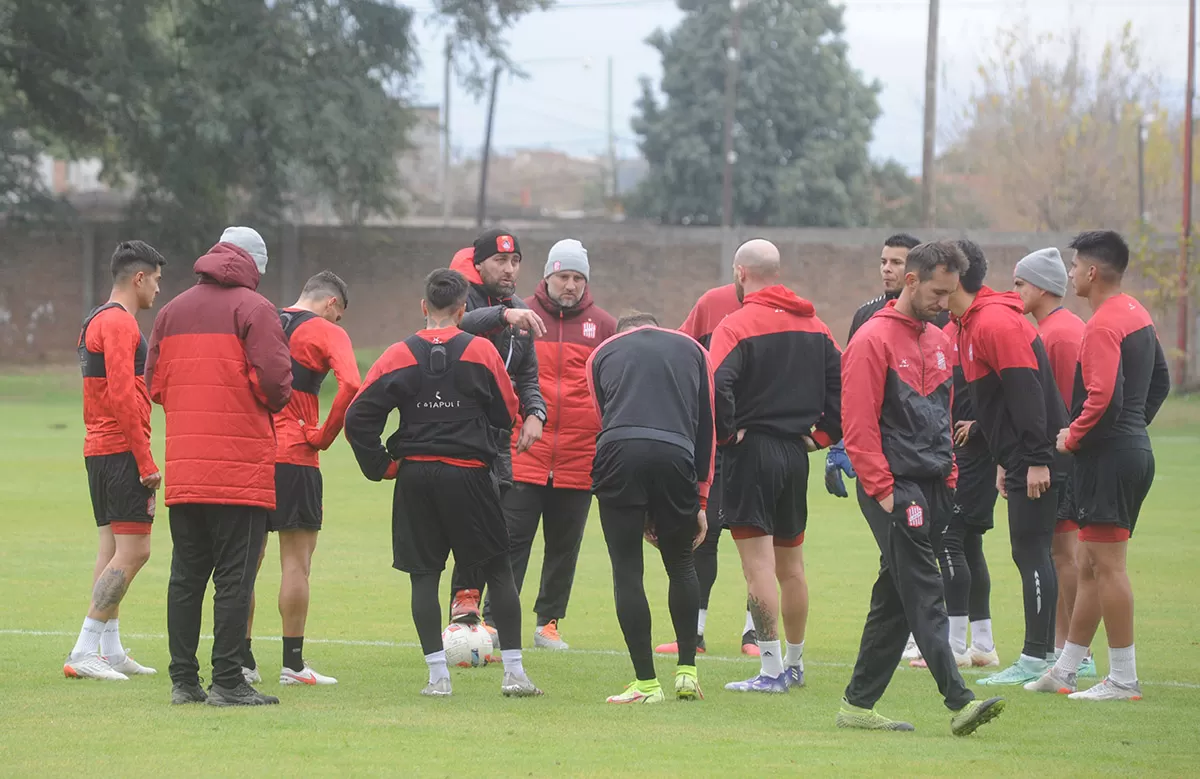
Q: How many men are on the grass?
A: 14